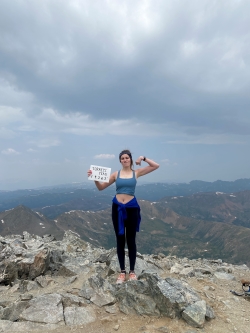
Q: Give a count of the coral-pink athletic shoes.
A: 2